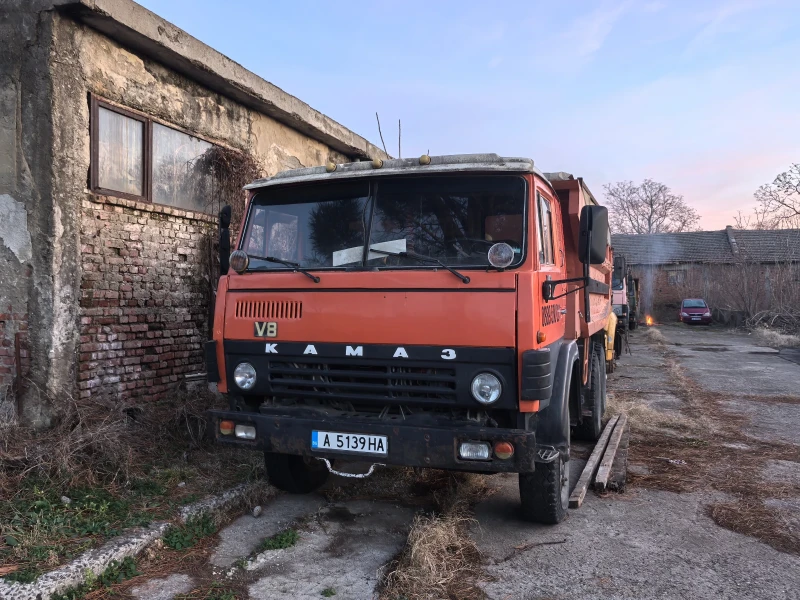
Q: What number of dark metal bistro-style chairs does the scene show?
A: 0